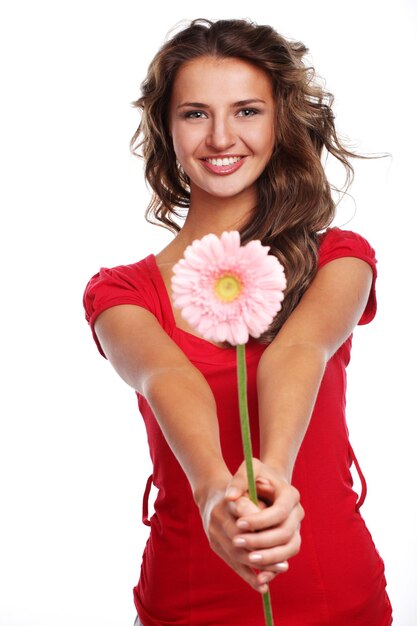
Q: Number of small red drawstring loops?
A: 2